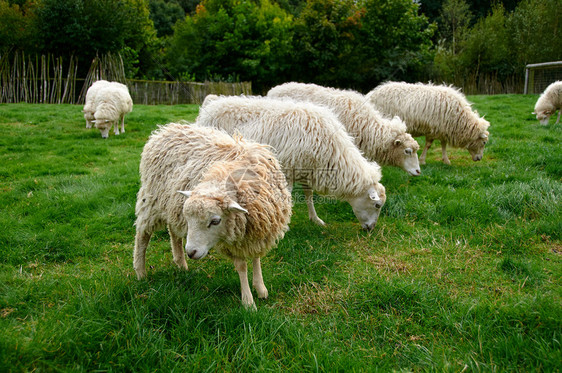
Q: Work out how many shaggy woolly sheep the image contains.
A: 7